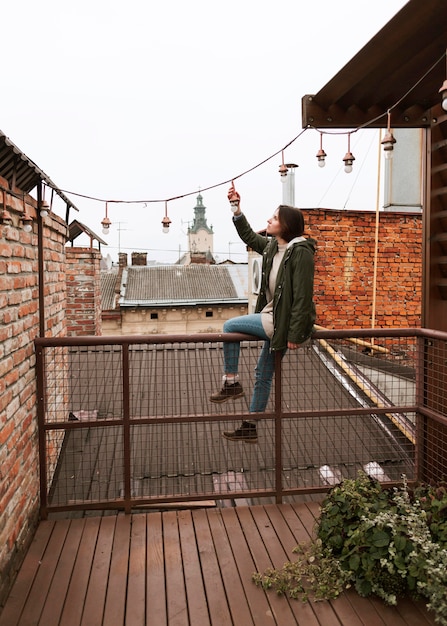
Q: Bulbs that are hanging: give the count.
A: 11